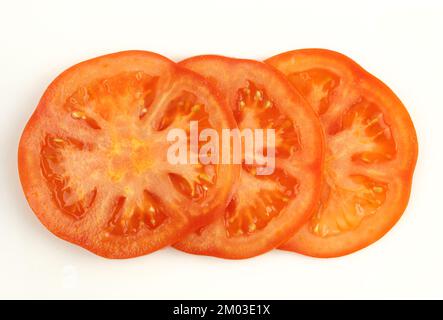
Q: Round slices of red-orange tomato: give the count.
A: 3